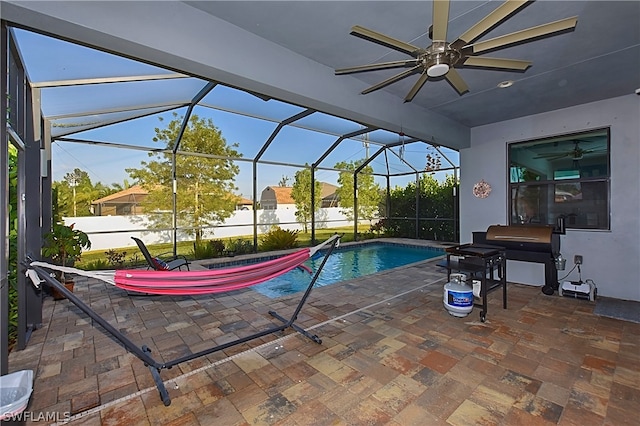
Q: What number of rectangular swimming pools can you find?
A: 1